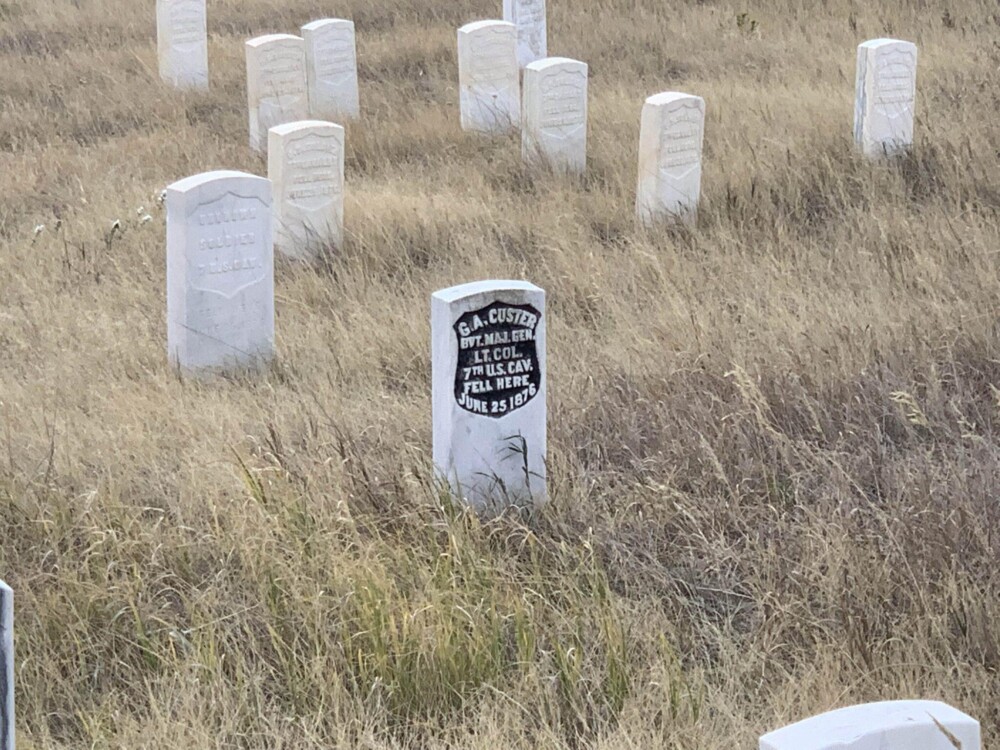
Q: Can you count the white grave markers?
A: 13